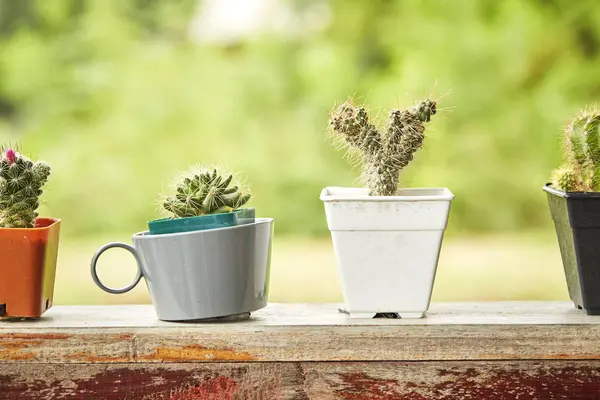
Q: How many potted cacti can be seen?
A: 4